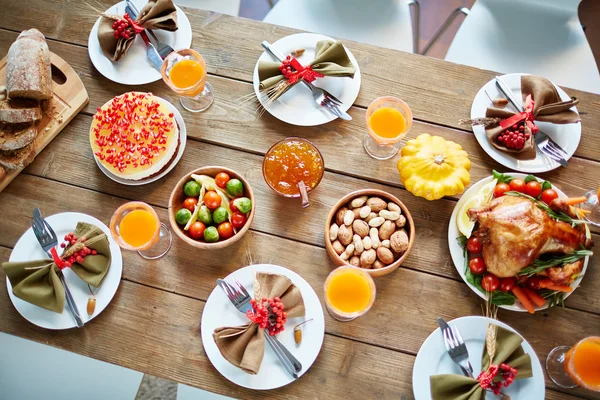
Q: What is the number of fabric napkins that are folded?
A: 6